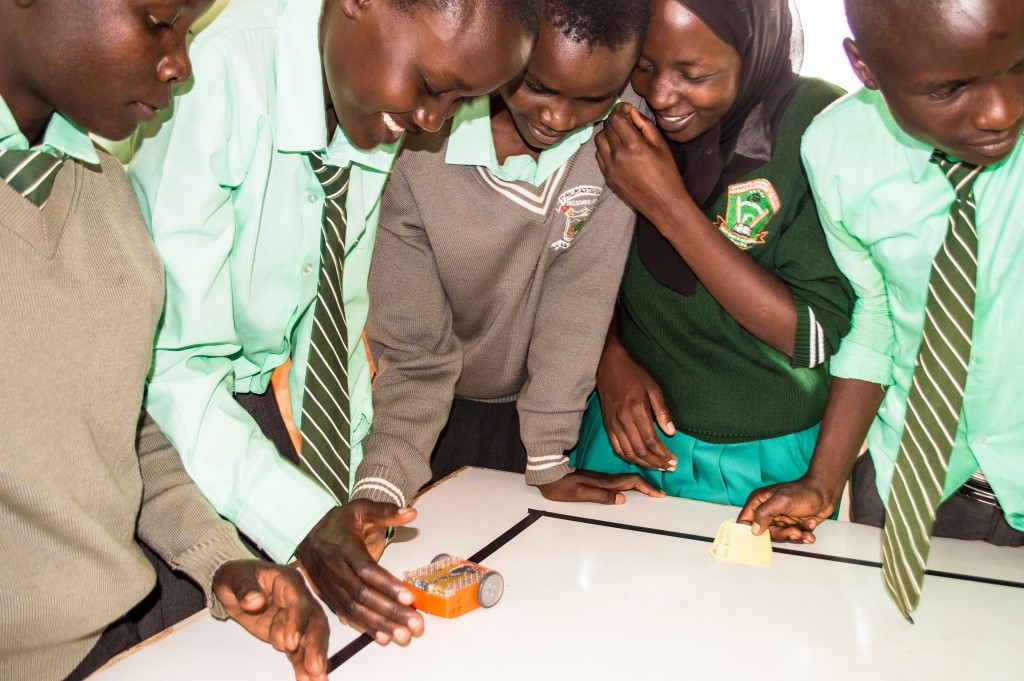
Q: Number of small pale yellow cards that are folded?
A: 1